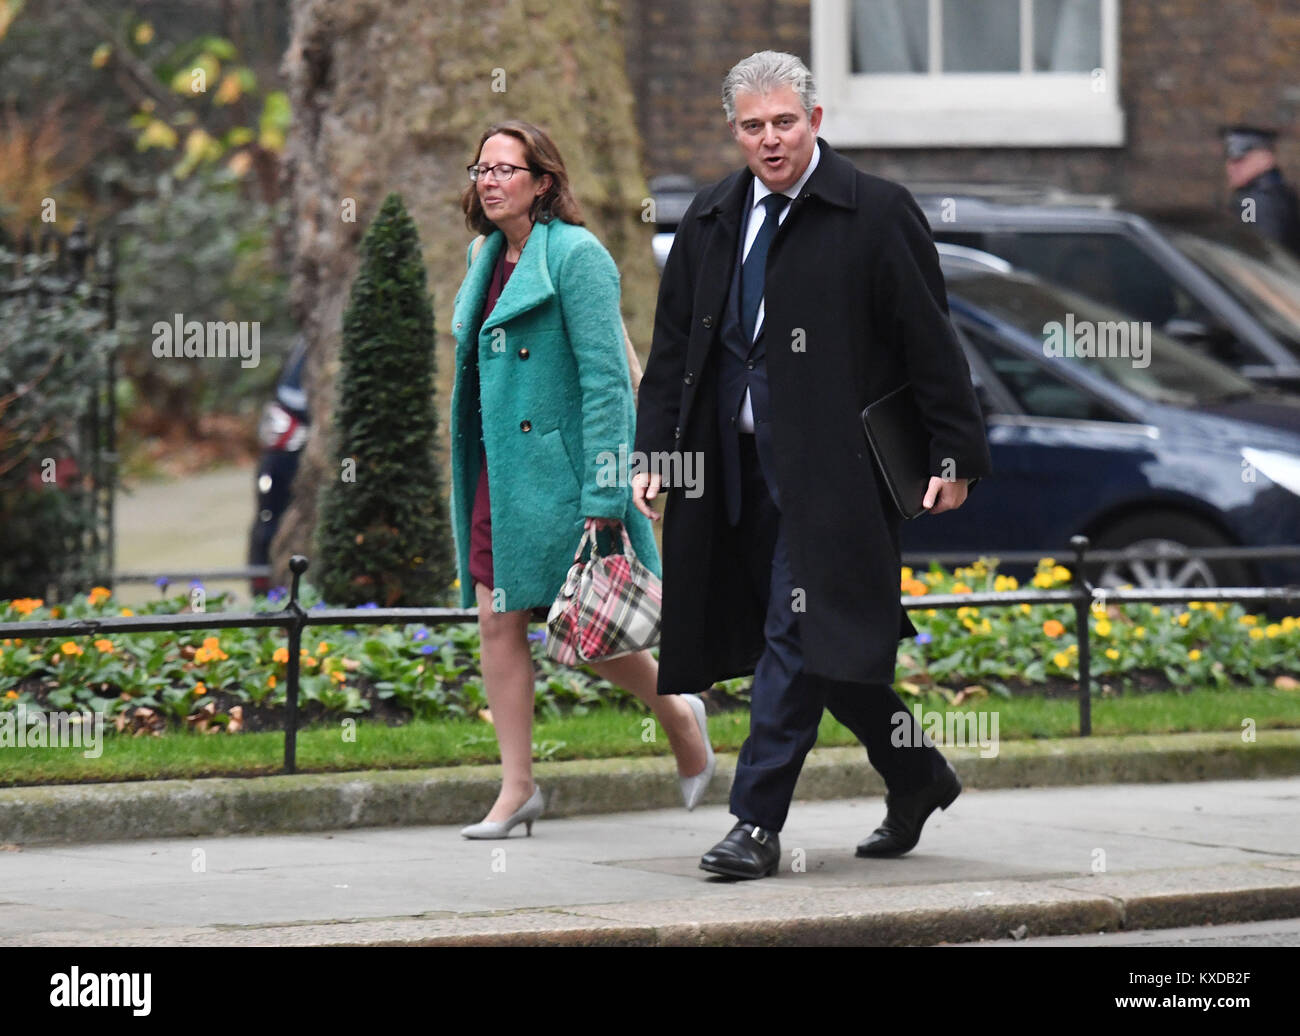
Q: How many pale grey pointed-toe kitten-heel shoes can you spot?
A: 2